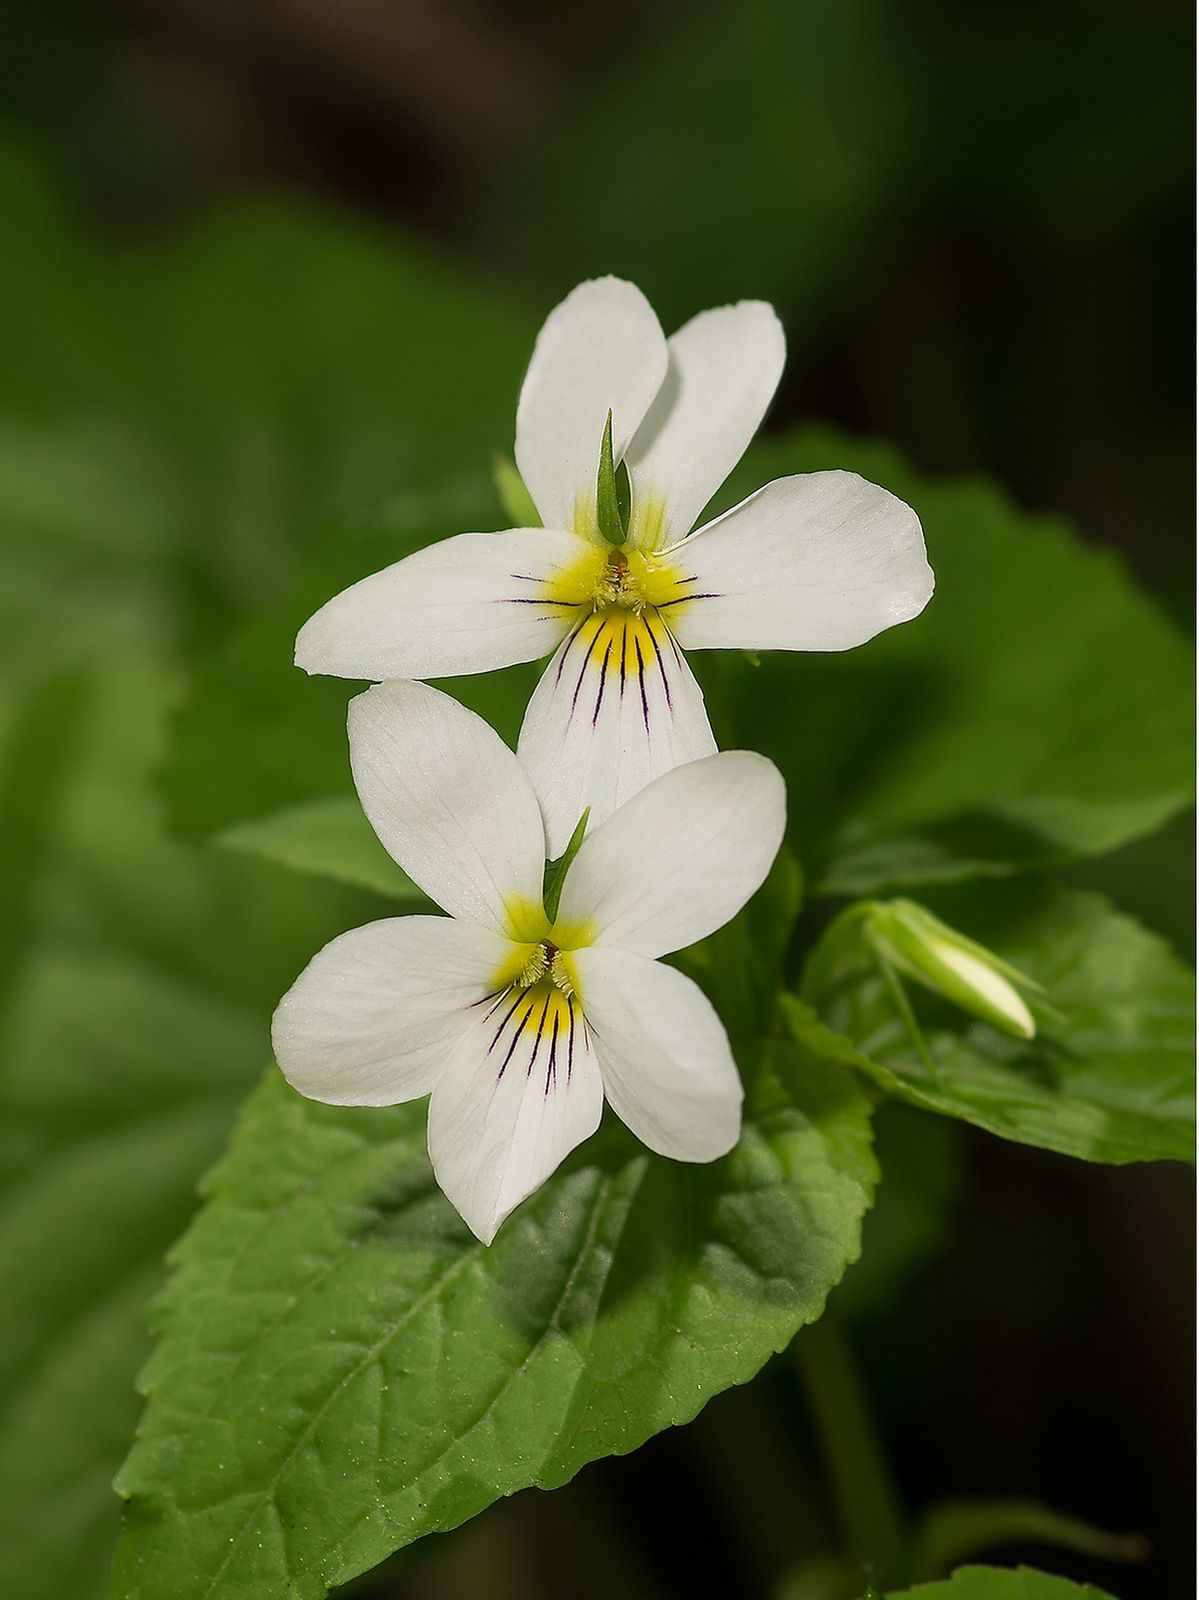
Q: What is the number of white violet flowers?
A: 2